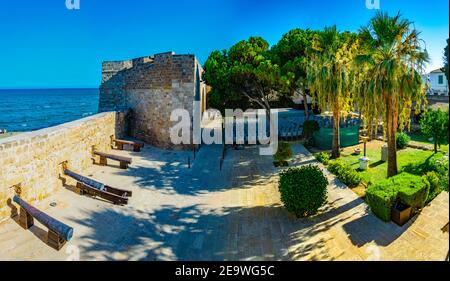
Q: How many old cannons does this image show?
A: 4